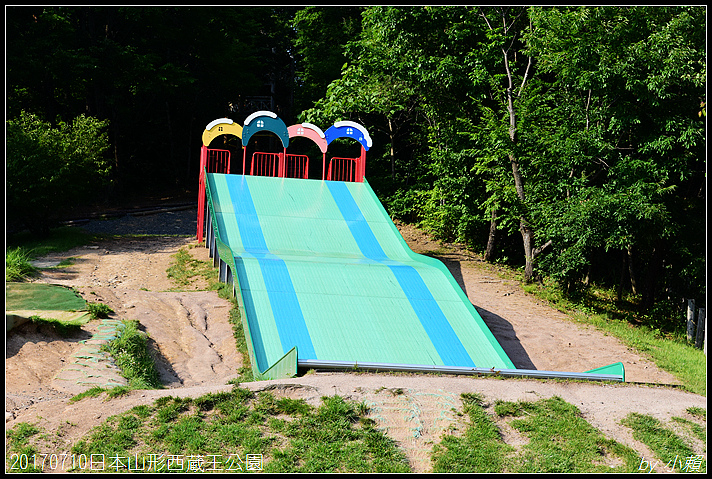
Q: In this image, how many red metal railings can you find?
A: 4